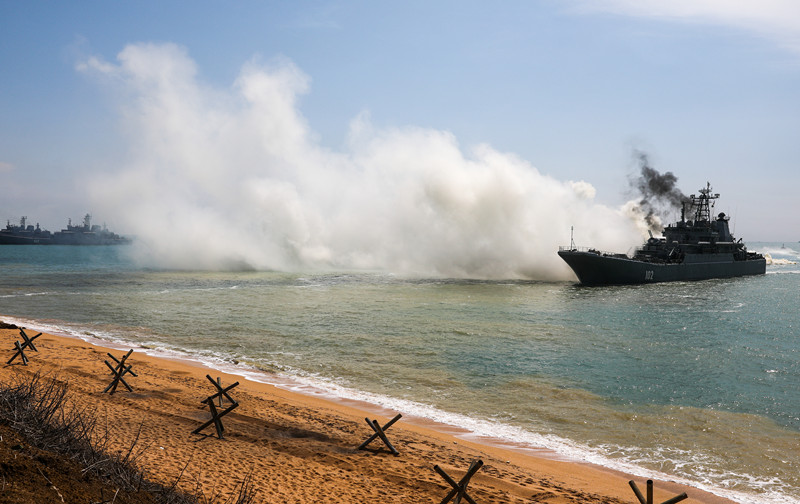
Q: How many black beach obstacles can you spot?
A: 9